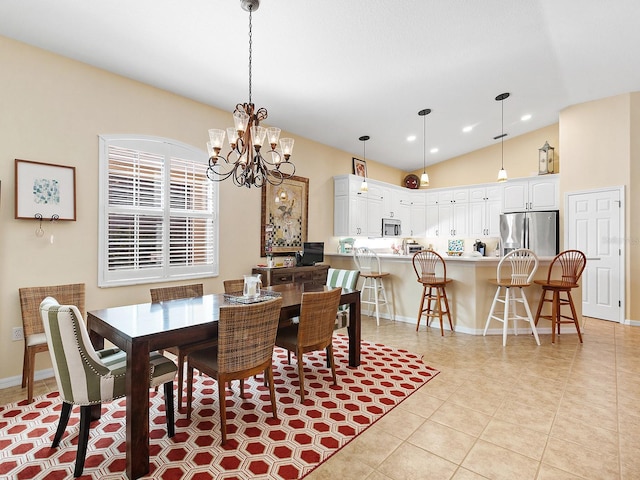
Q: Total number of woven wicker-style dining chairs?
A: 5